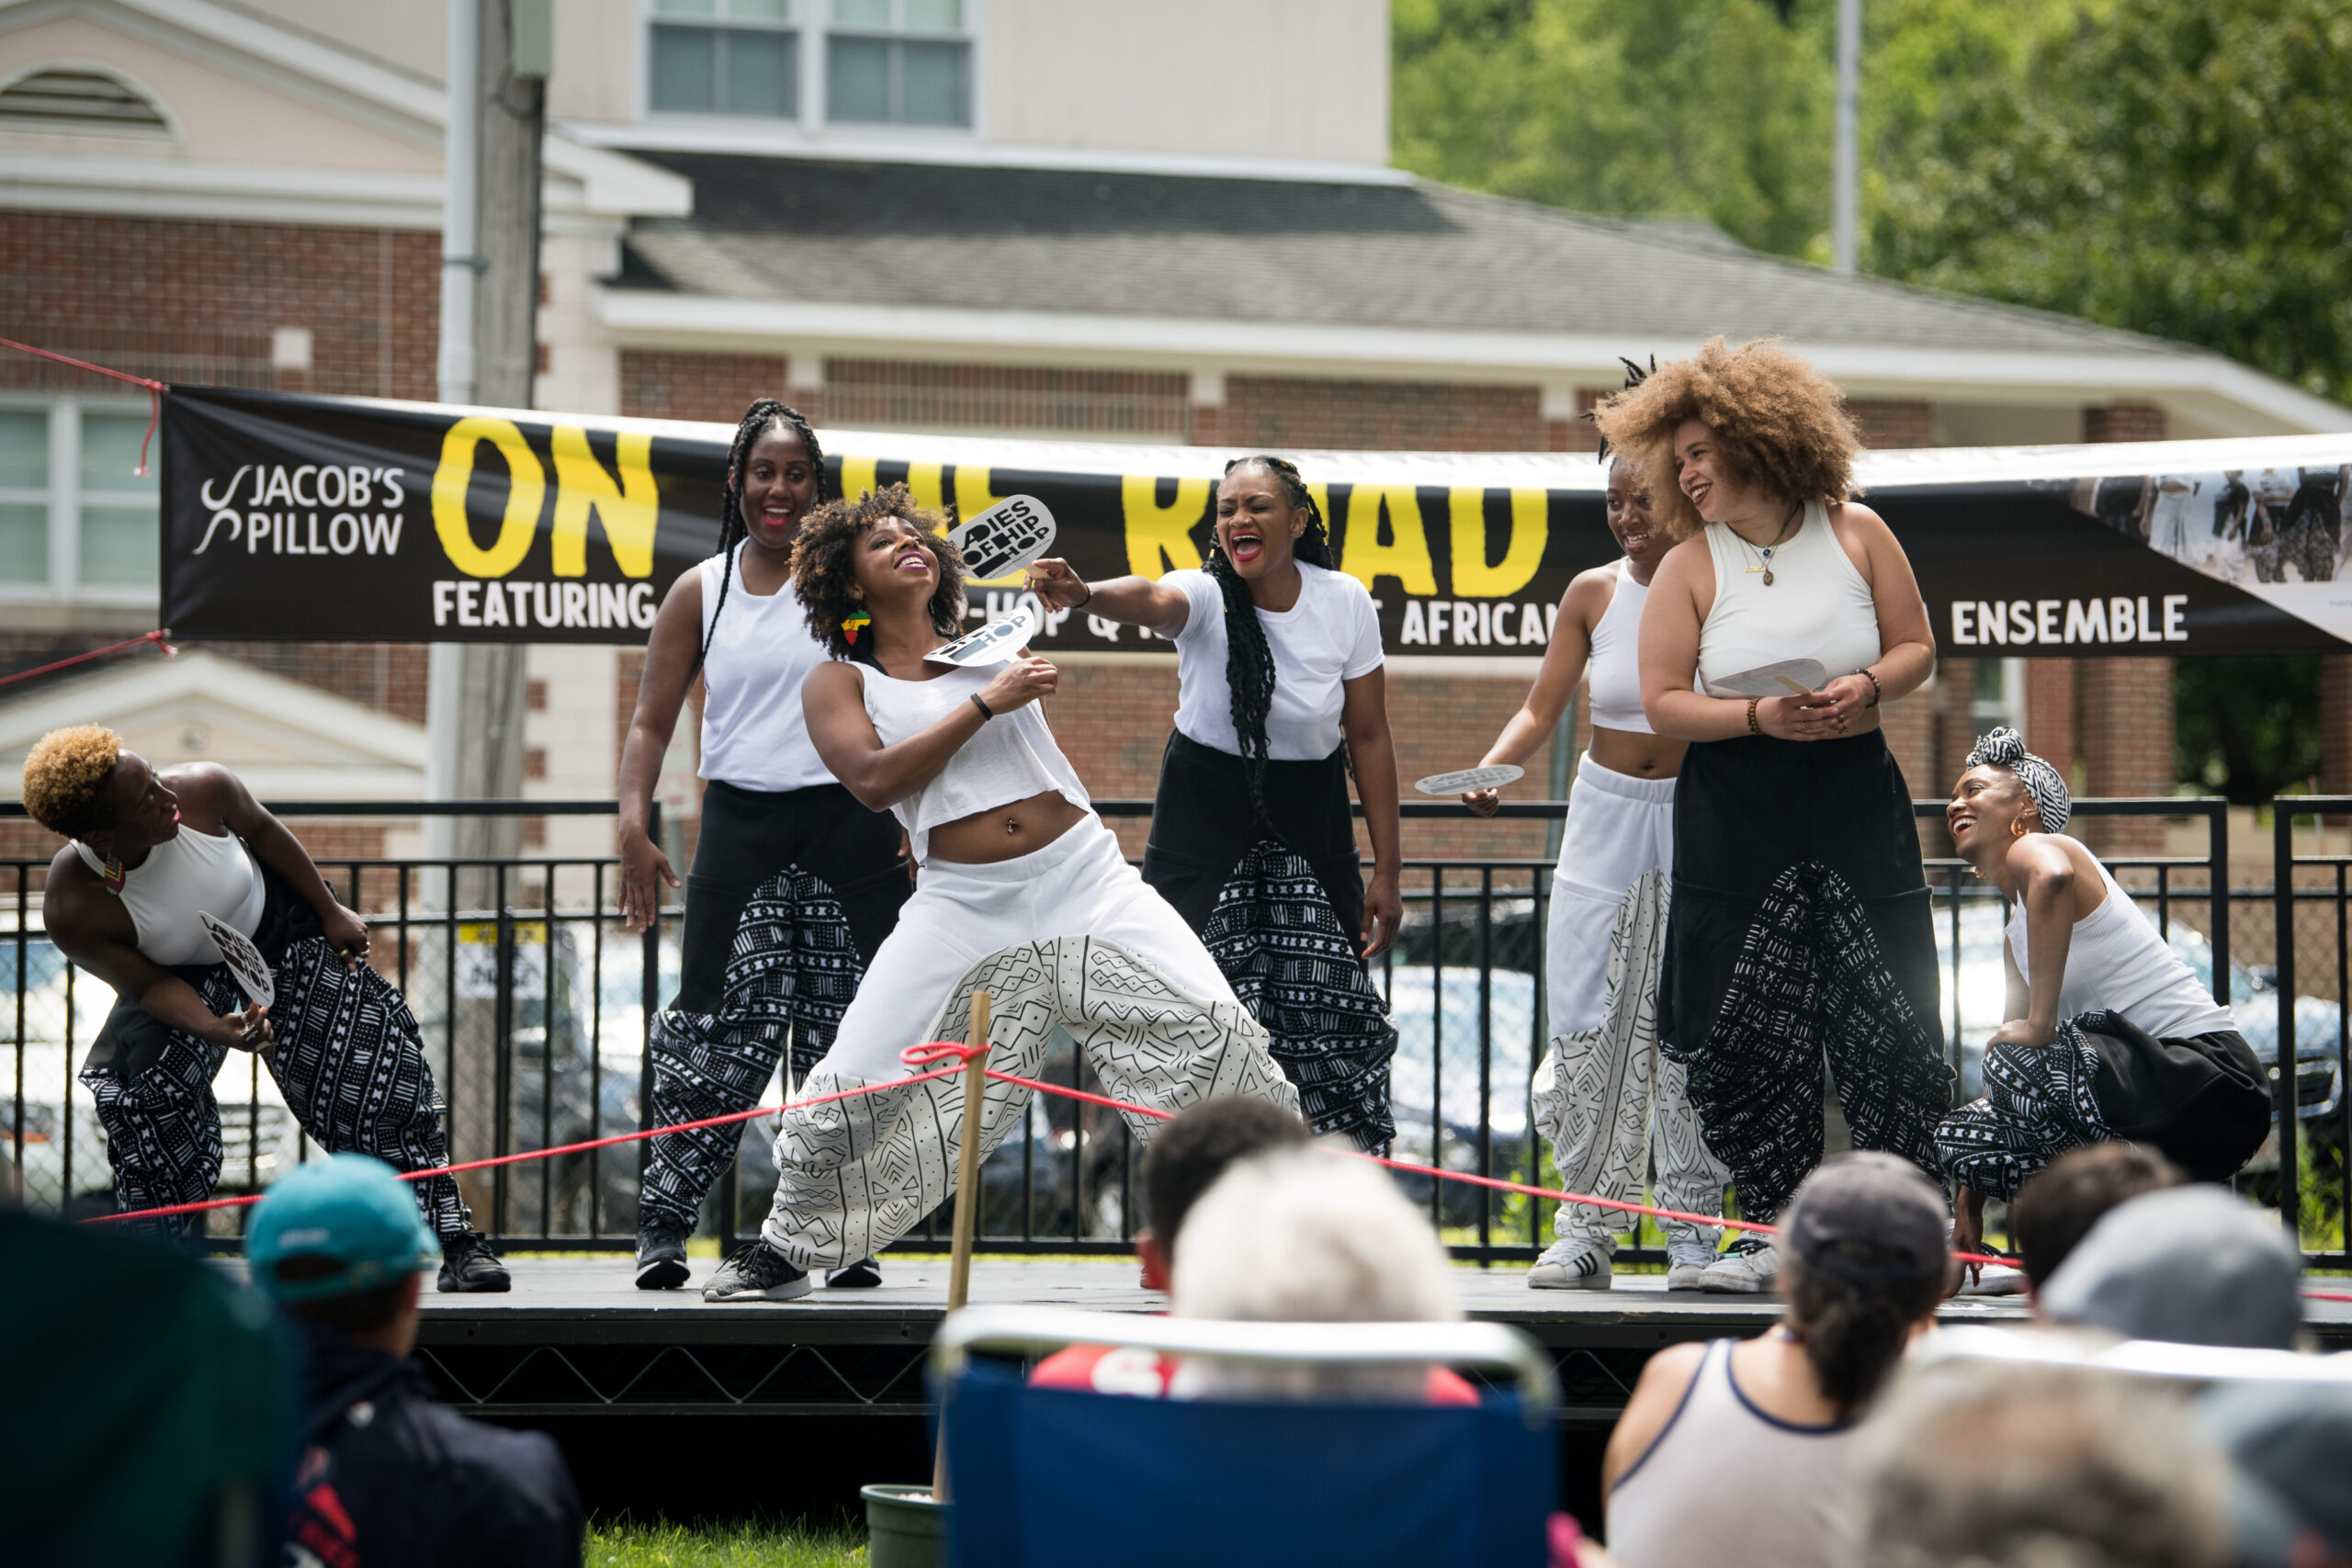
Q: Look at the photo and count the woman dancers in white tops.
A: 7